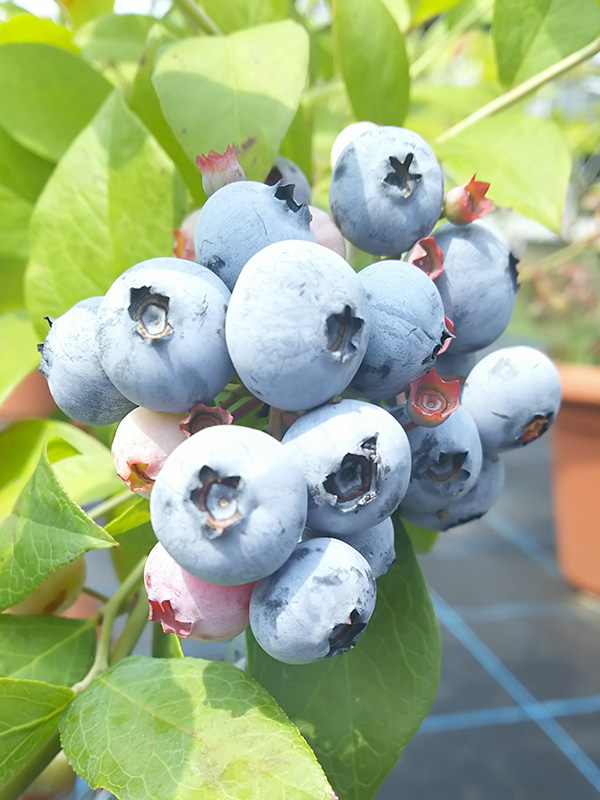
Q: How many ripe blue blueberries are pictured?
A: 15